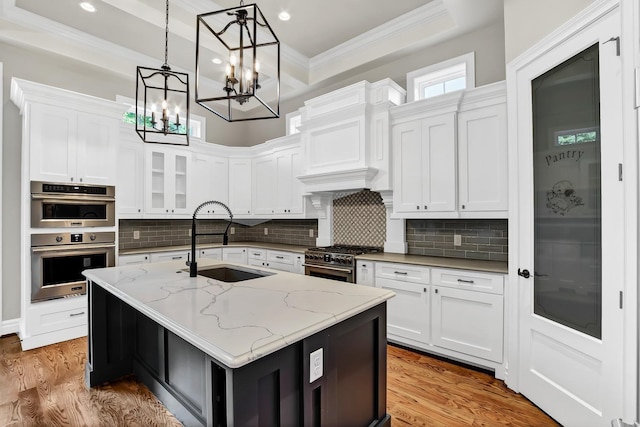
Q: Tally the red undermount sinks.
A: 0